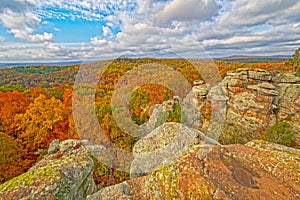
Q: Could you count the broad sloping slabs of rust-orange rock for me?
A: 1